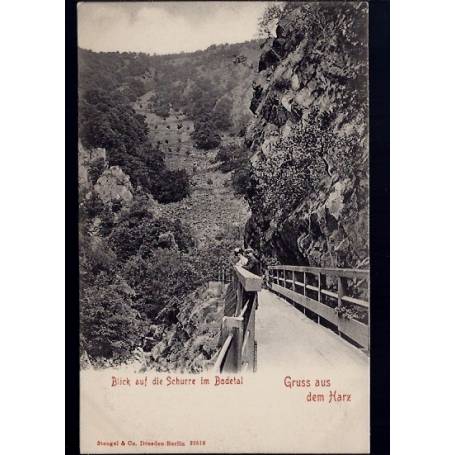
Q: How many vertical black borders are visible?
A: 2